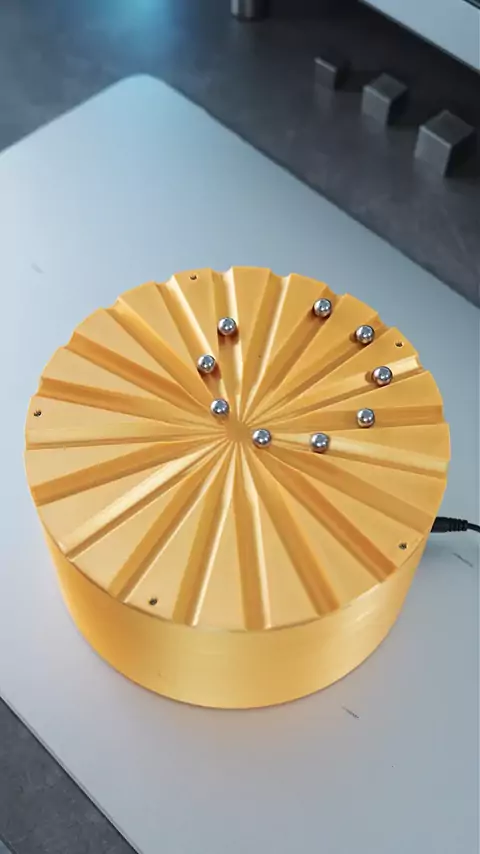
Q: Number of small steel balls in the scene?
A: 9